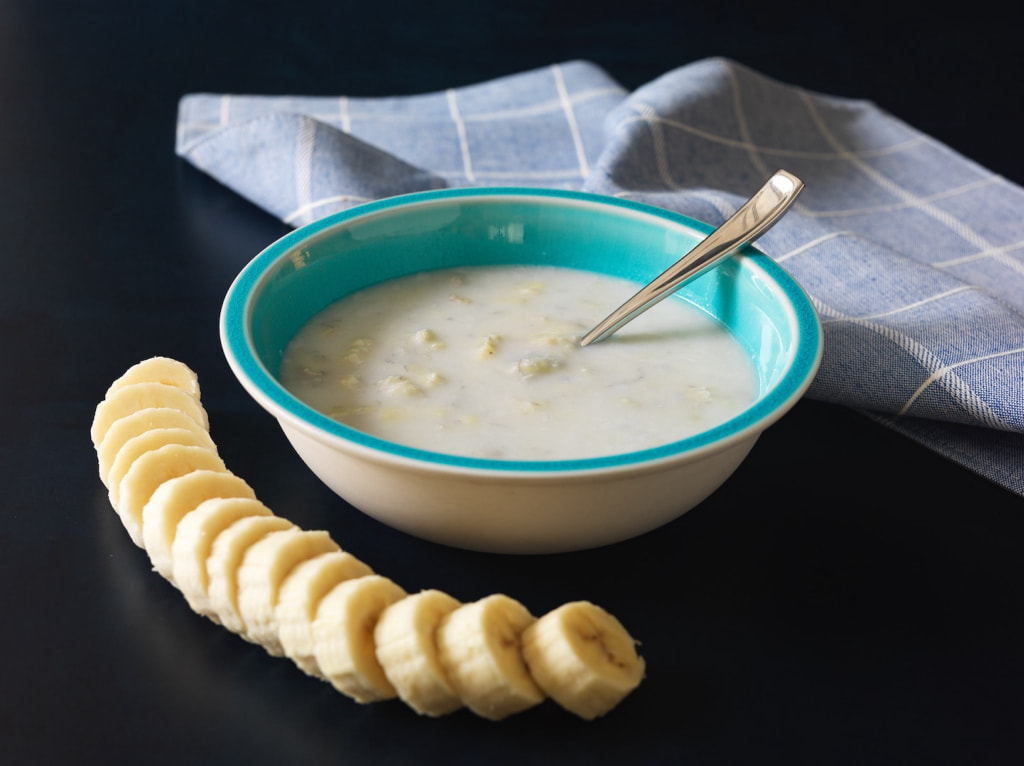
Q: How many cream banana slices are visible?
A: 14